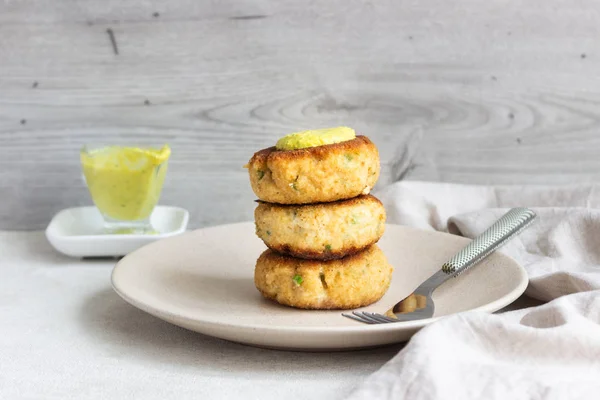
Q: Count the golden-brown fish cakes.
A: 3